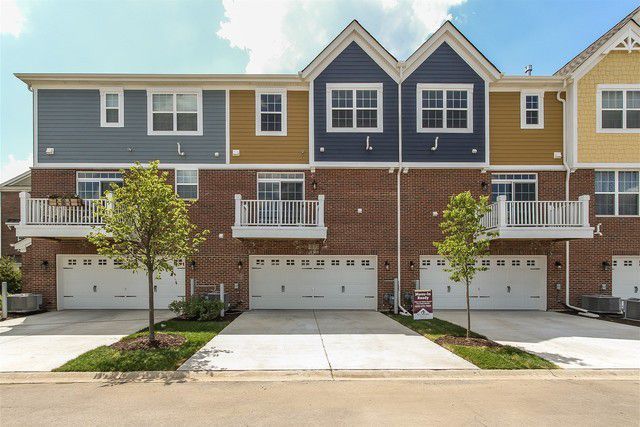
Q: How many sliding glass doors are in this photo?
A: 3